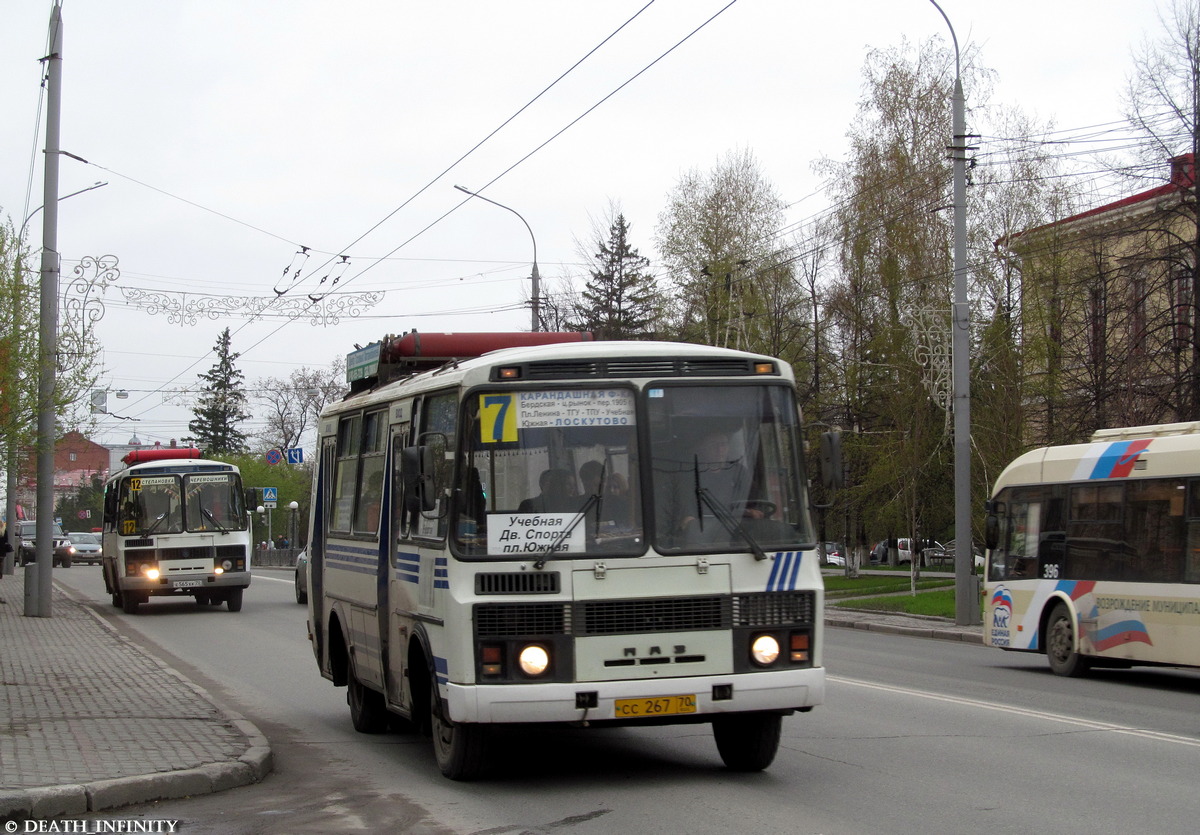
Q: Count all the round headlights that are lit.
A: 2